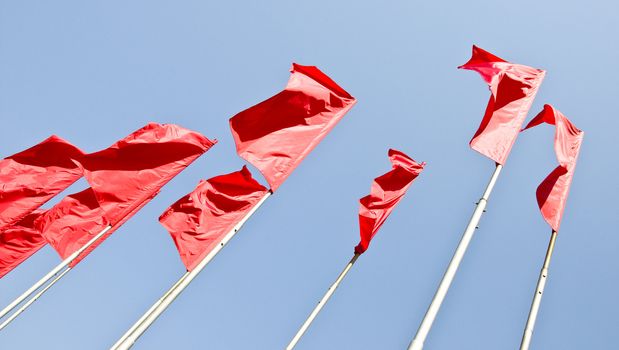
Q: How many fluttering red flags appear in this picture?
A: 9